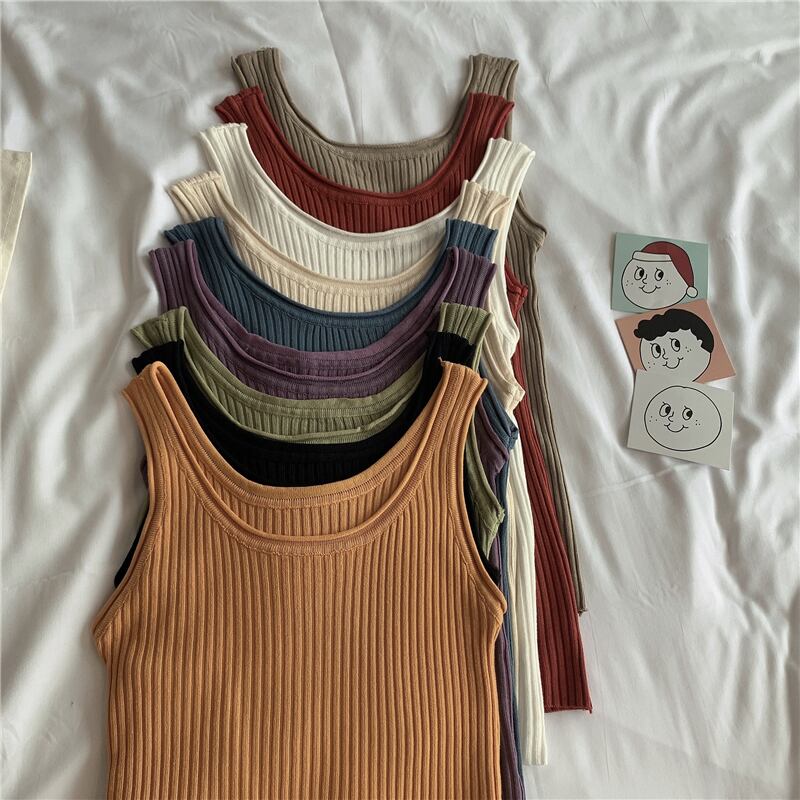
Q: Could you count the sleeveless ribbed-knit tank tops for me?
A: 9